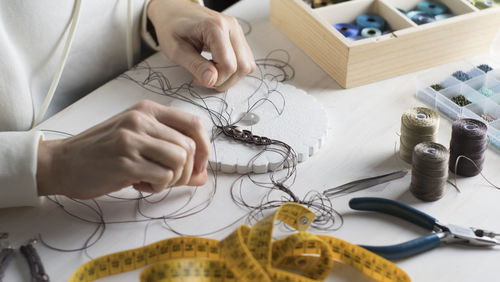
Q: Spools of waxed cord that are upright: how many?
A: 3